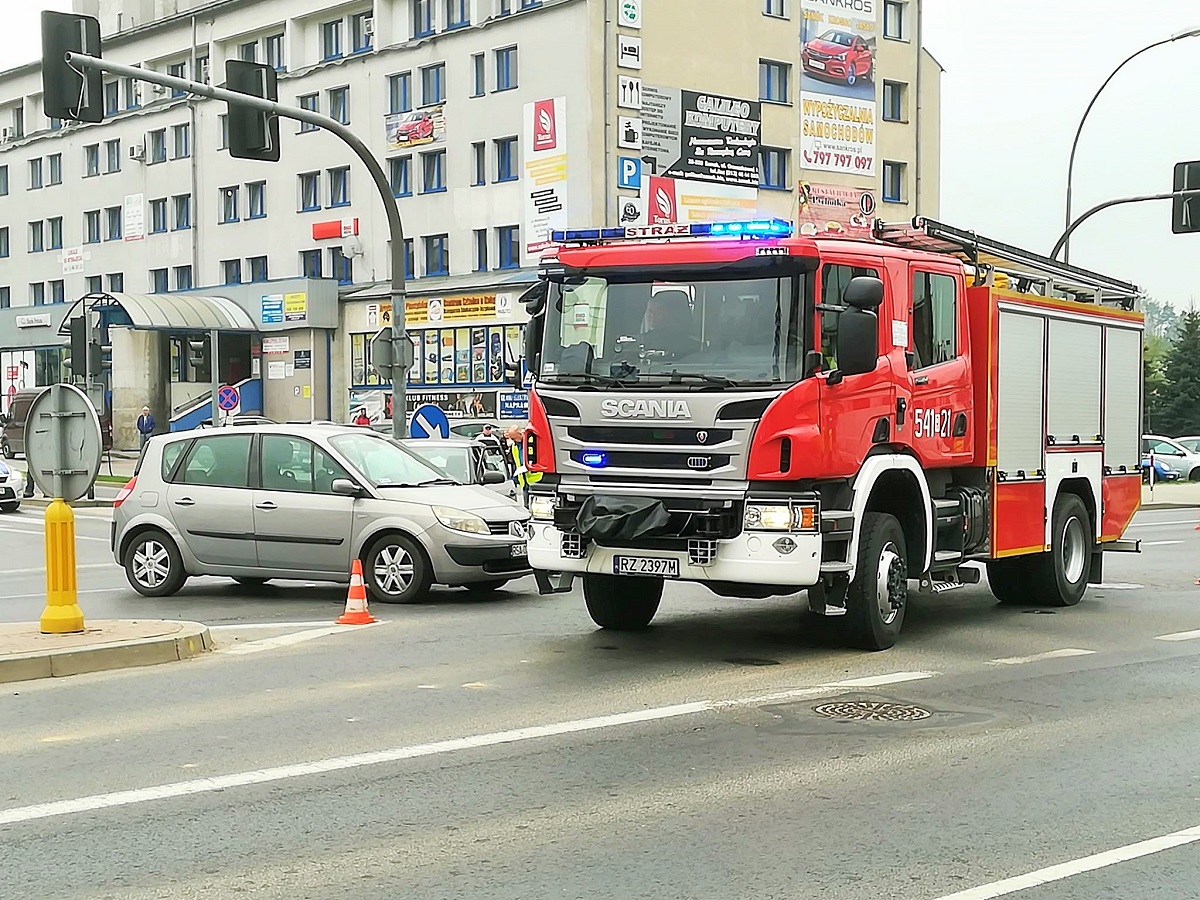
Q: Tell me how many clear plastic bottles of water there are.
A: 0